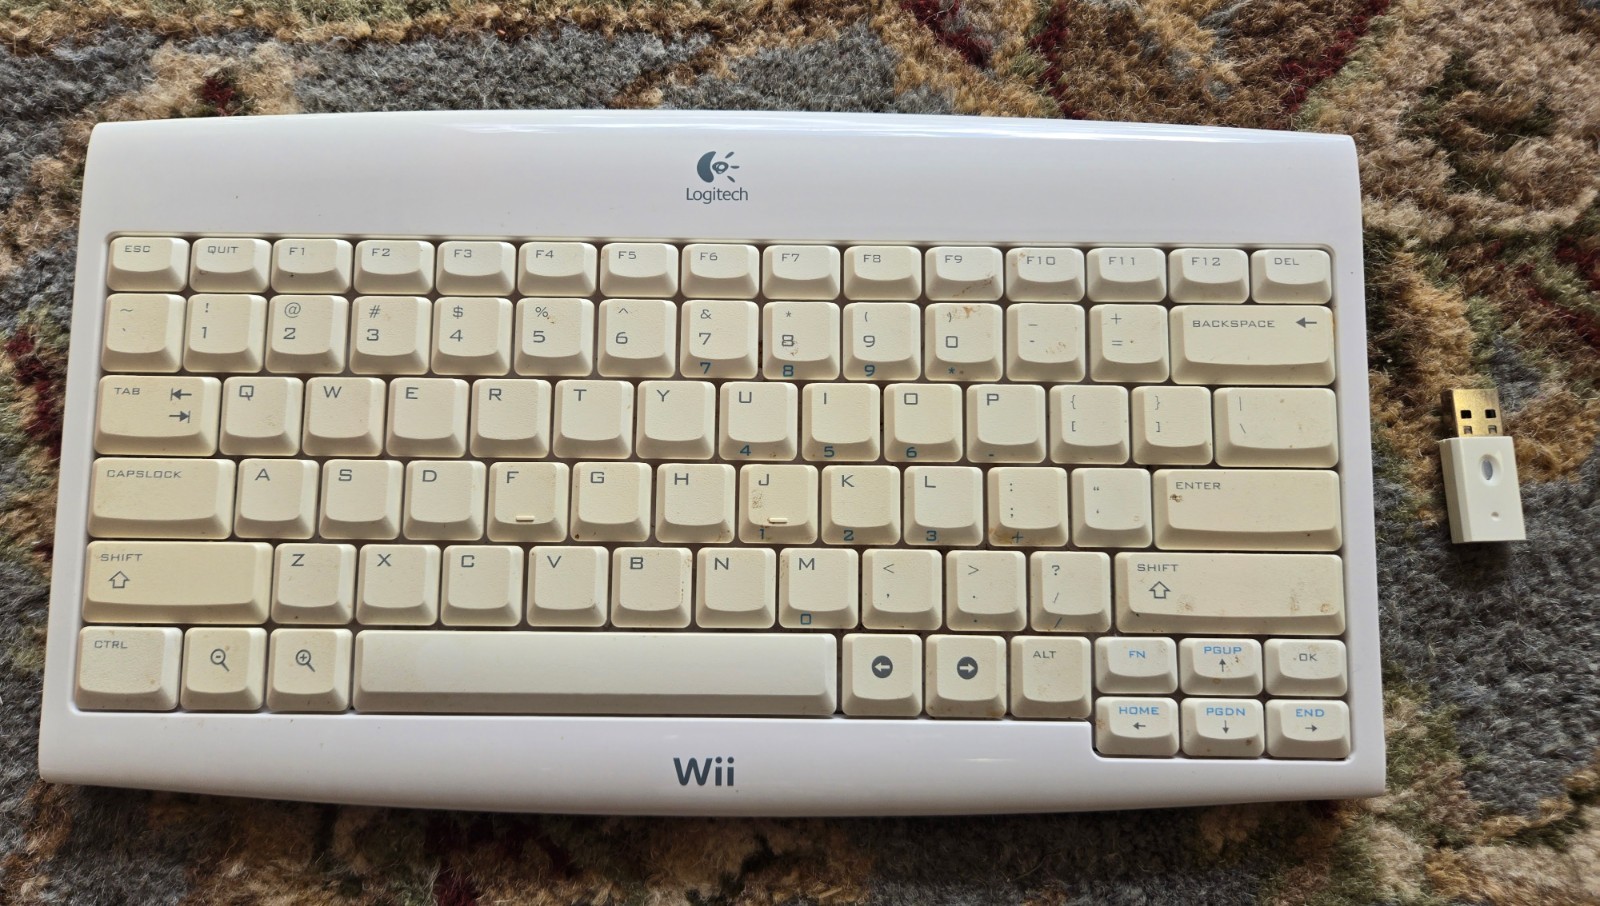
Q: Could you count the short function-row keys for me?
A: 15